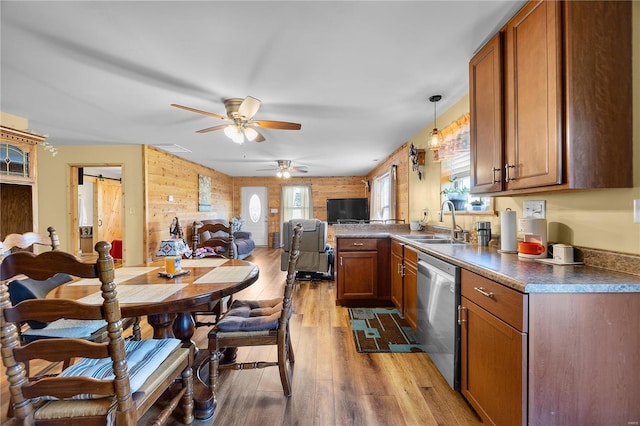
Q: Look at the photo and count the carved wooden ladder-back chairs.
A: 4